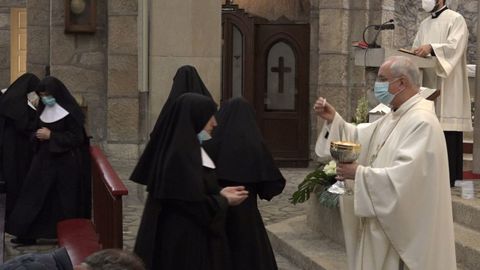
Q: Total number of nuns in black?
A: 5